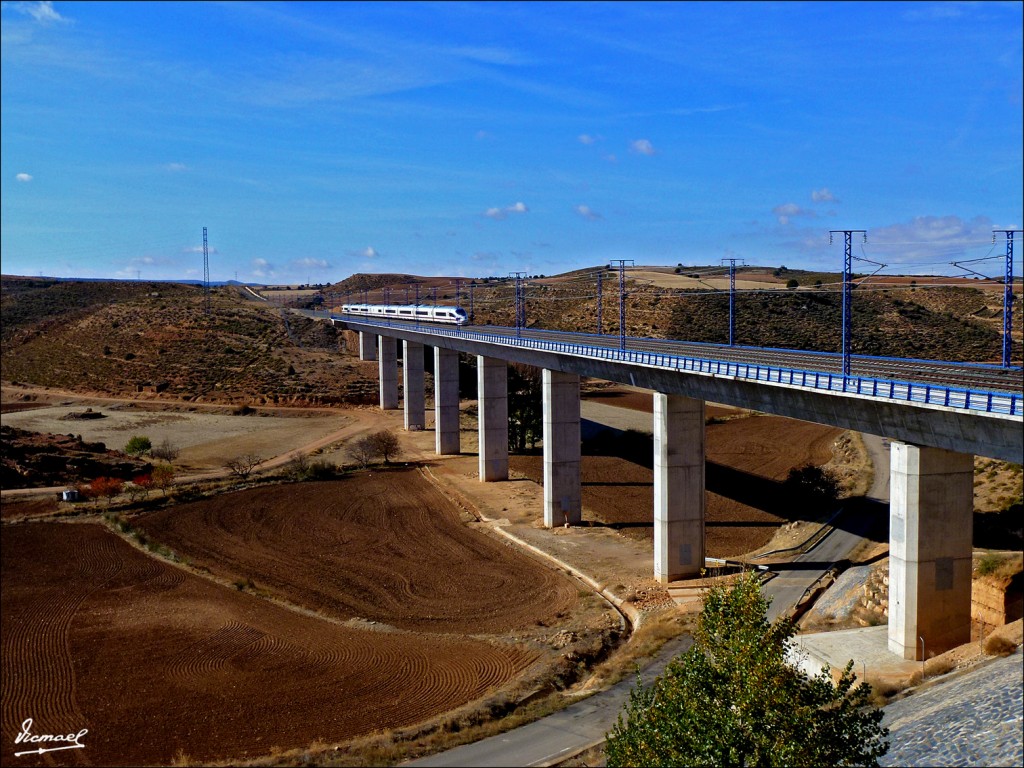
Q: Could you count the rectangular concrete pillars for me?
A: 8